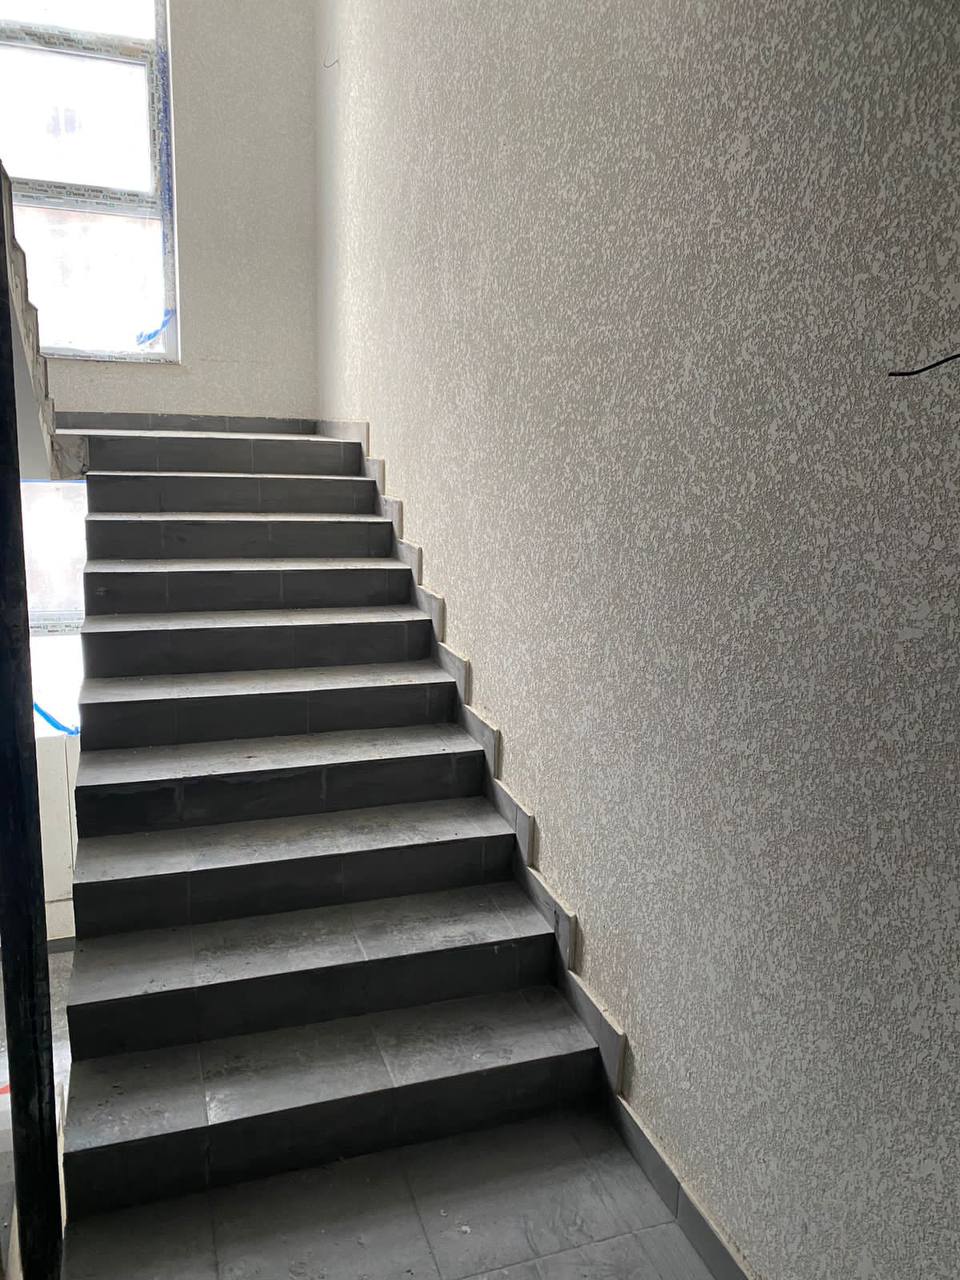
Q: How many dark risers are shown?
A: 10